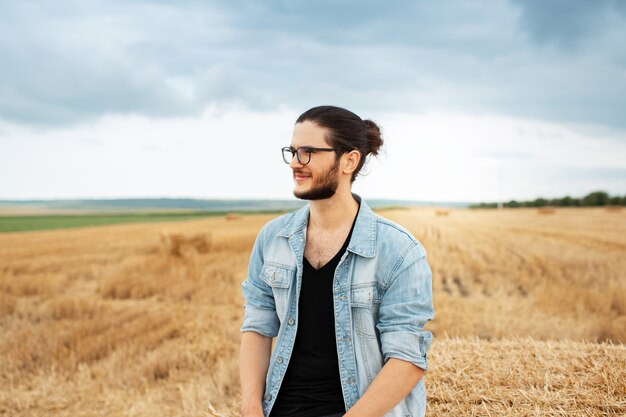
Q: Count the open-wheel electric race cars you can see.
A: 0